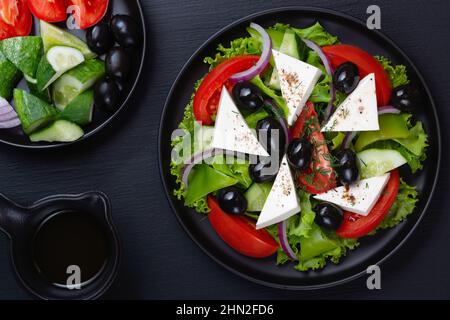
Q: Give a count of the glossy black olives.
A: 13